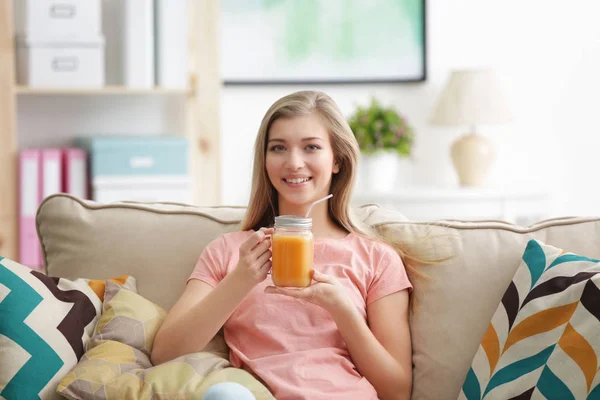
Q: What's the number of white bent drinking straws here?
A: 1